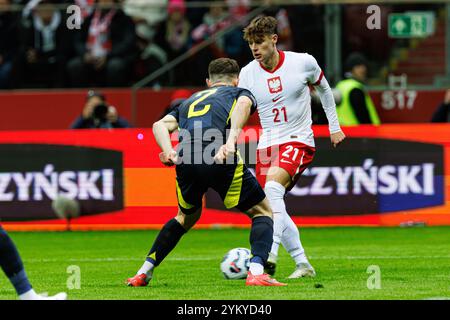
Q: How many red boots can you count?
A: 2